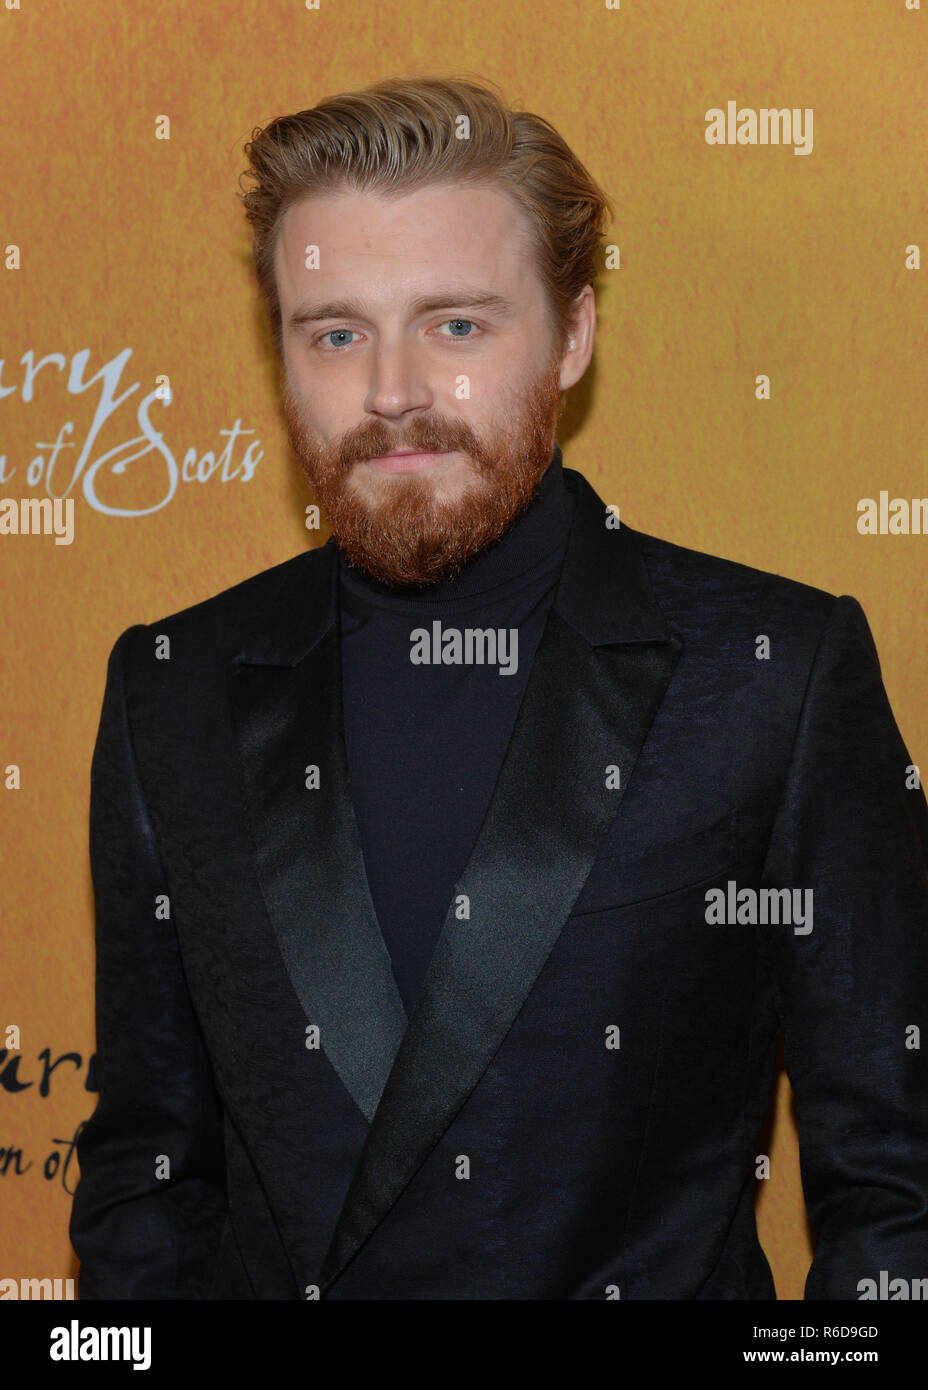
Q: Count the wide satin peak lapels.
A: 2